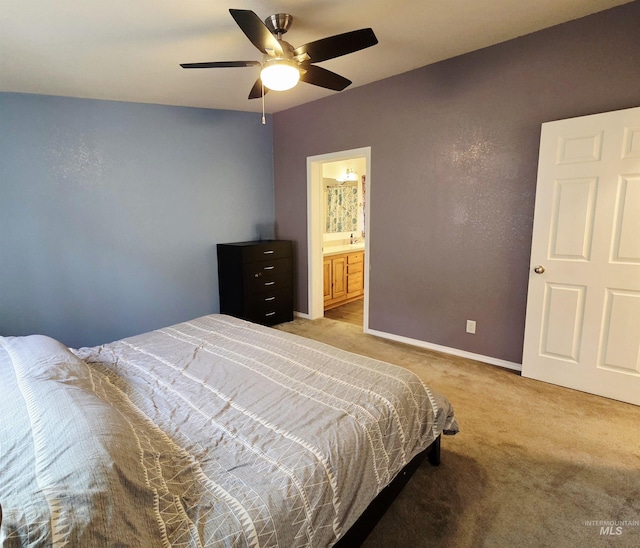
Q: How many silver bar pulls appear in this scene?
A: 5